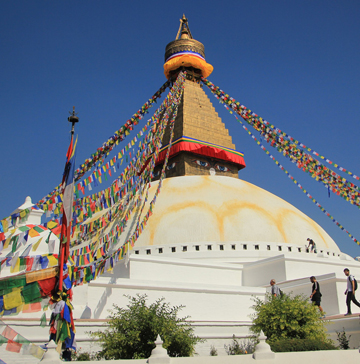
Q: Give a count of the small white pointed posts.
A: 3